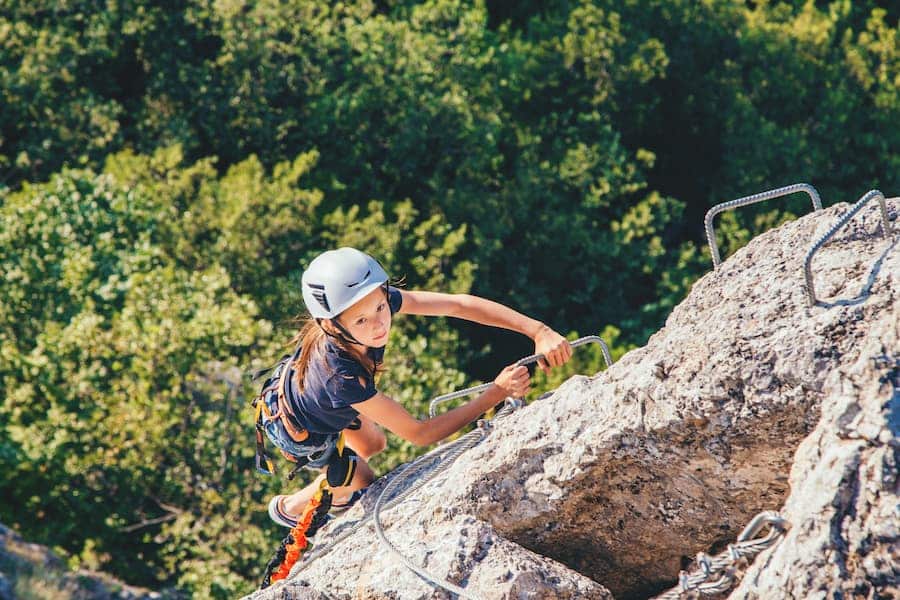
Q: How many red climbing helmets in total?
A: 0